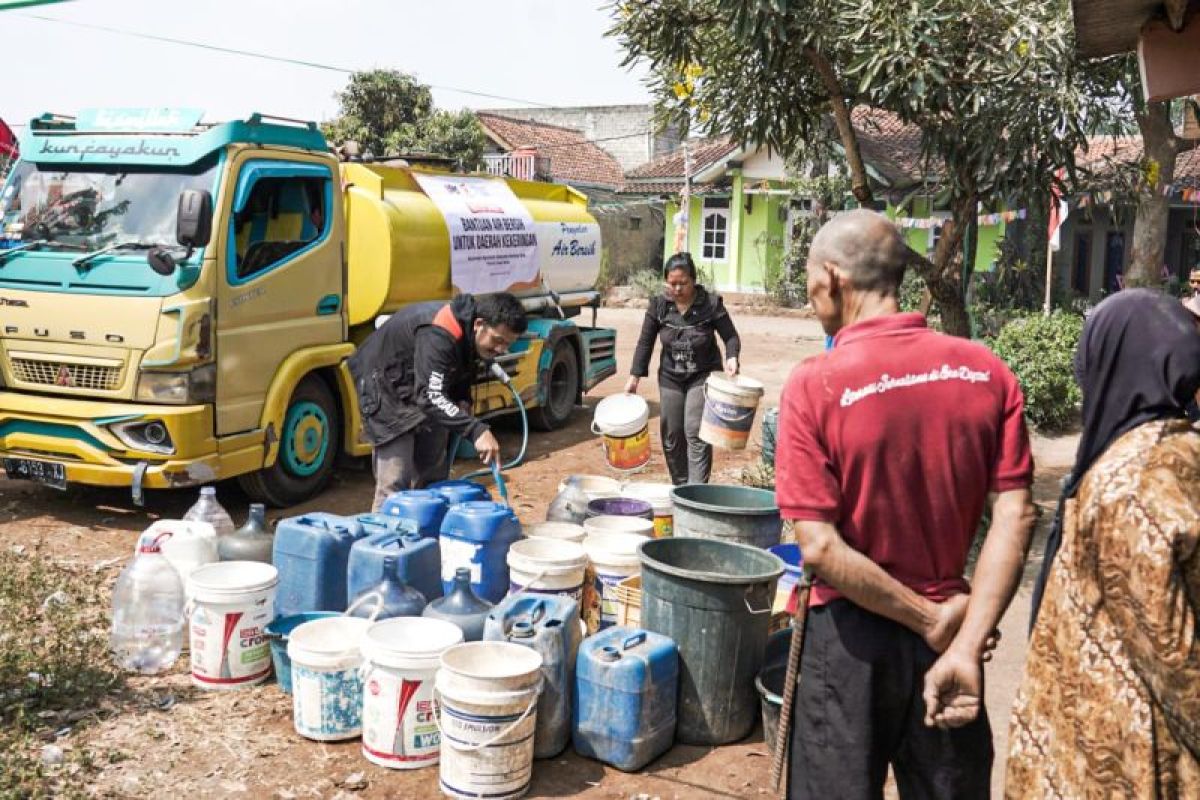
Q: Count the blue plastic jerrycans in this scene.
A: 8